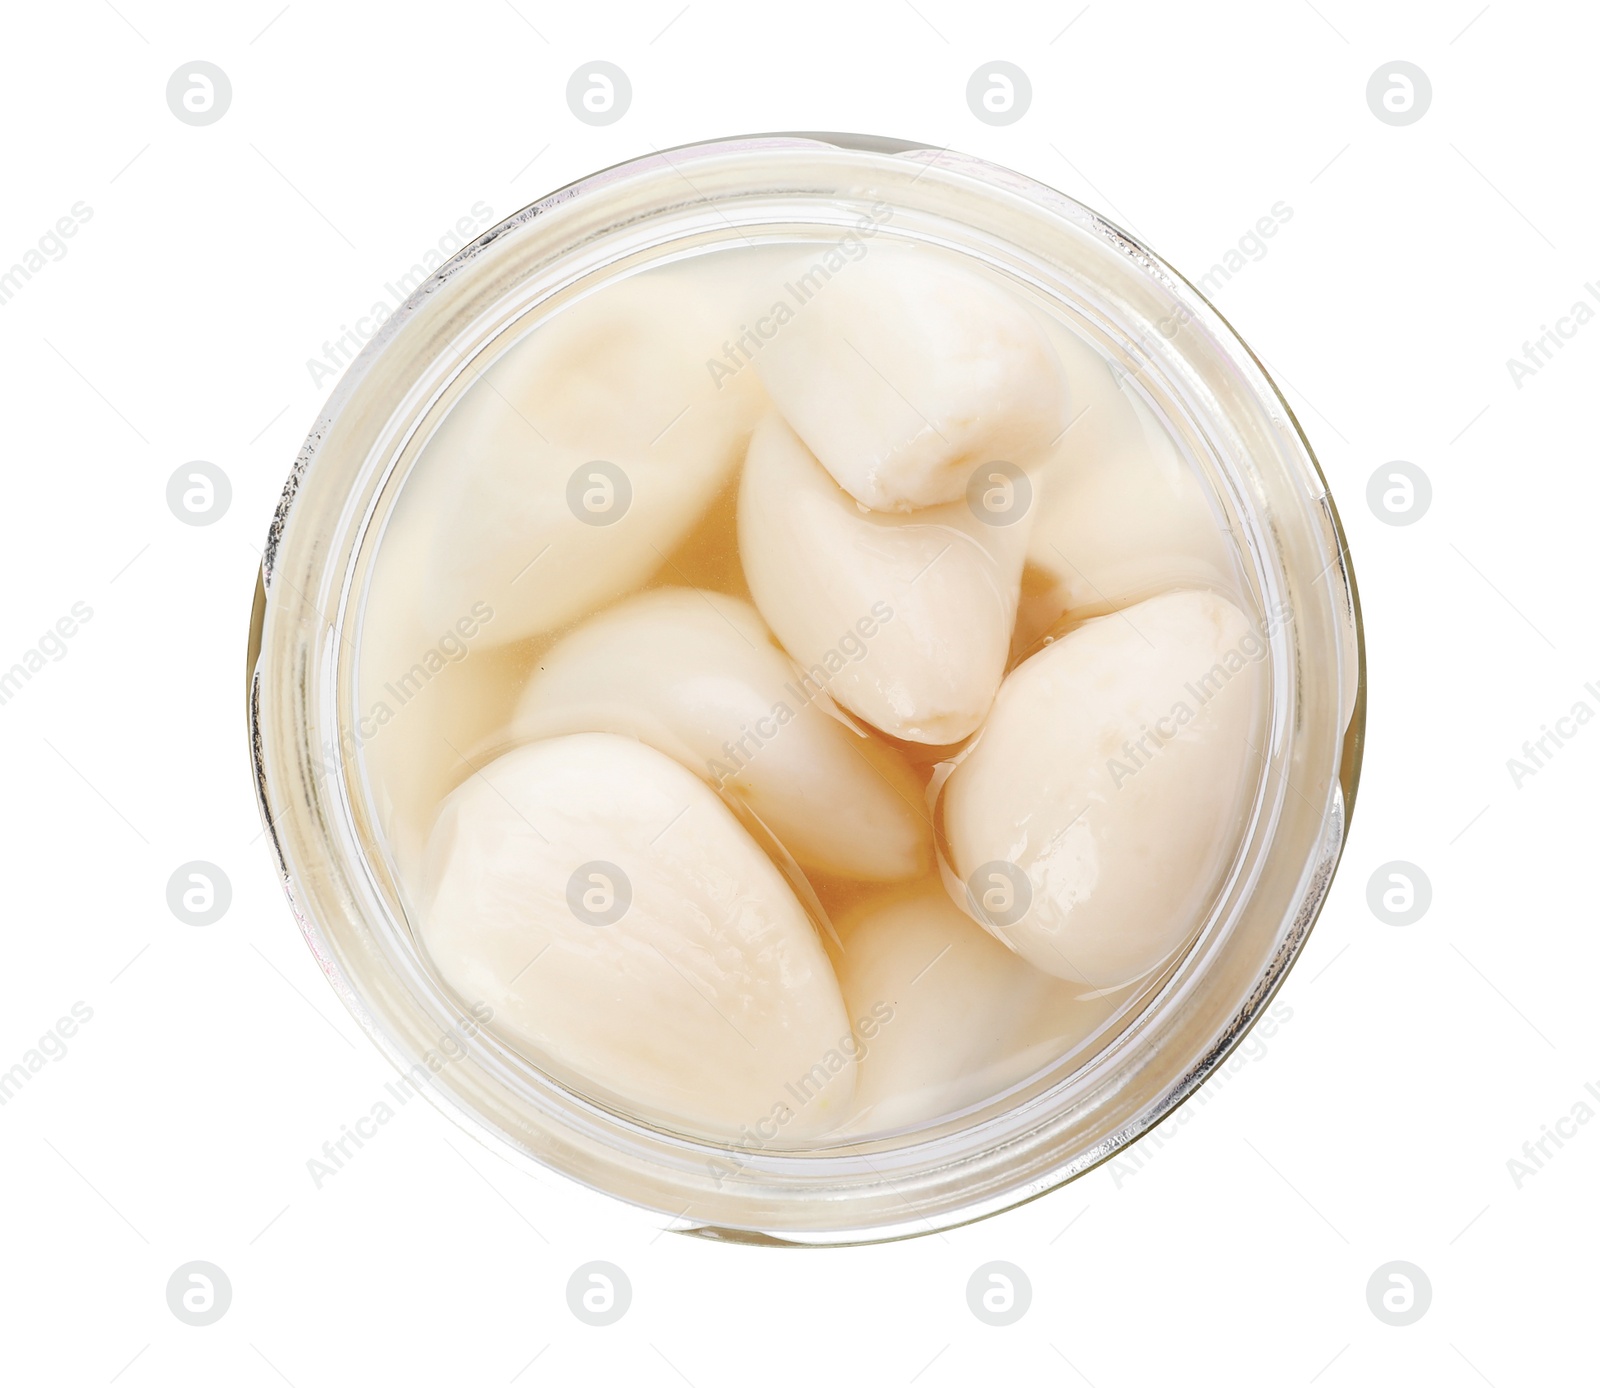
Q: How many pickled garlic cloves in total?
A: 8